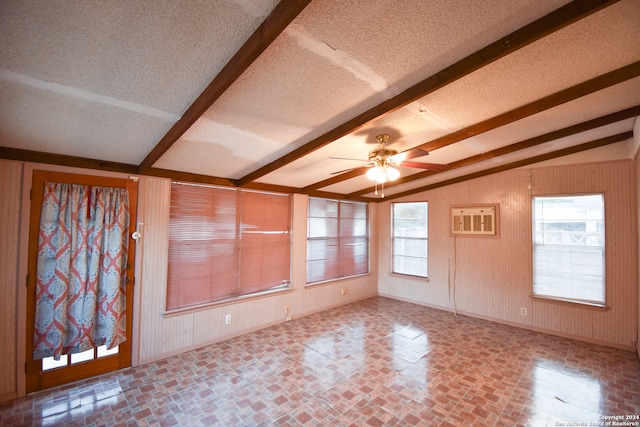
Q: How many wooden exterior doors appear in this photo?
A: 1